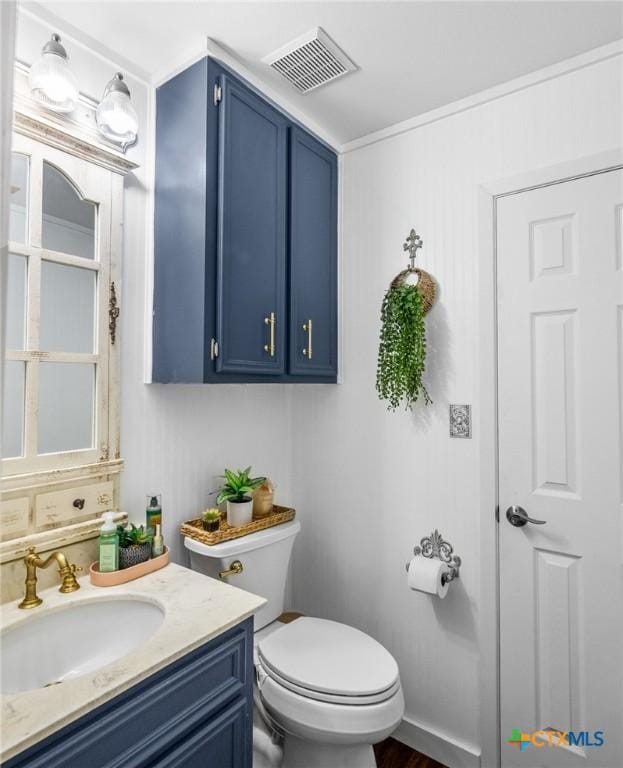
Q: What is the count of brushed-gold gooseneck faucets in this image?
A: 1